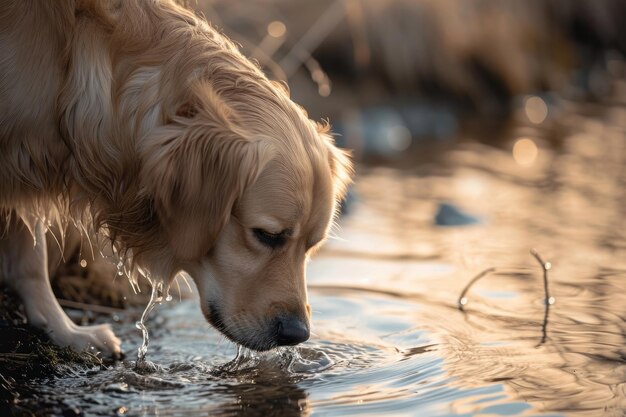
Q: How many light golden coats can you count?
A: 1